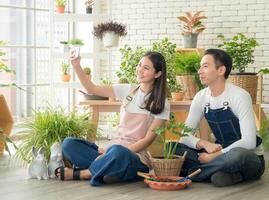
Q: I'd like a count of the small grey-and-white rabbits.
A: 2